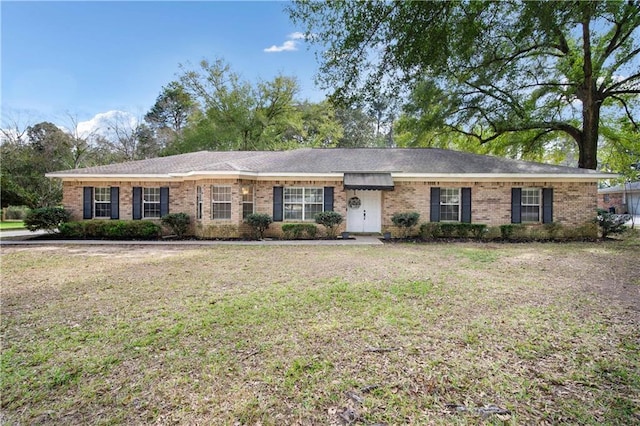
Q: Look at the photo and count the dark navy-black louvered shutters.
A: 10